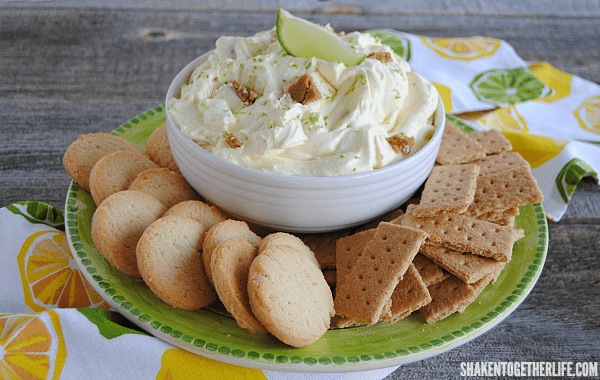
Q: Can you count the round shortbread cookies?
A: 11